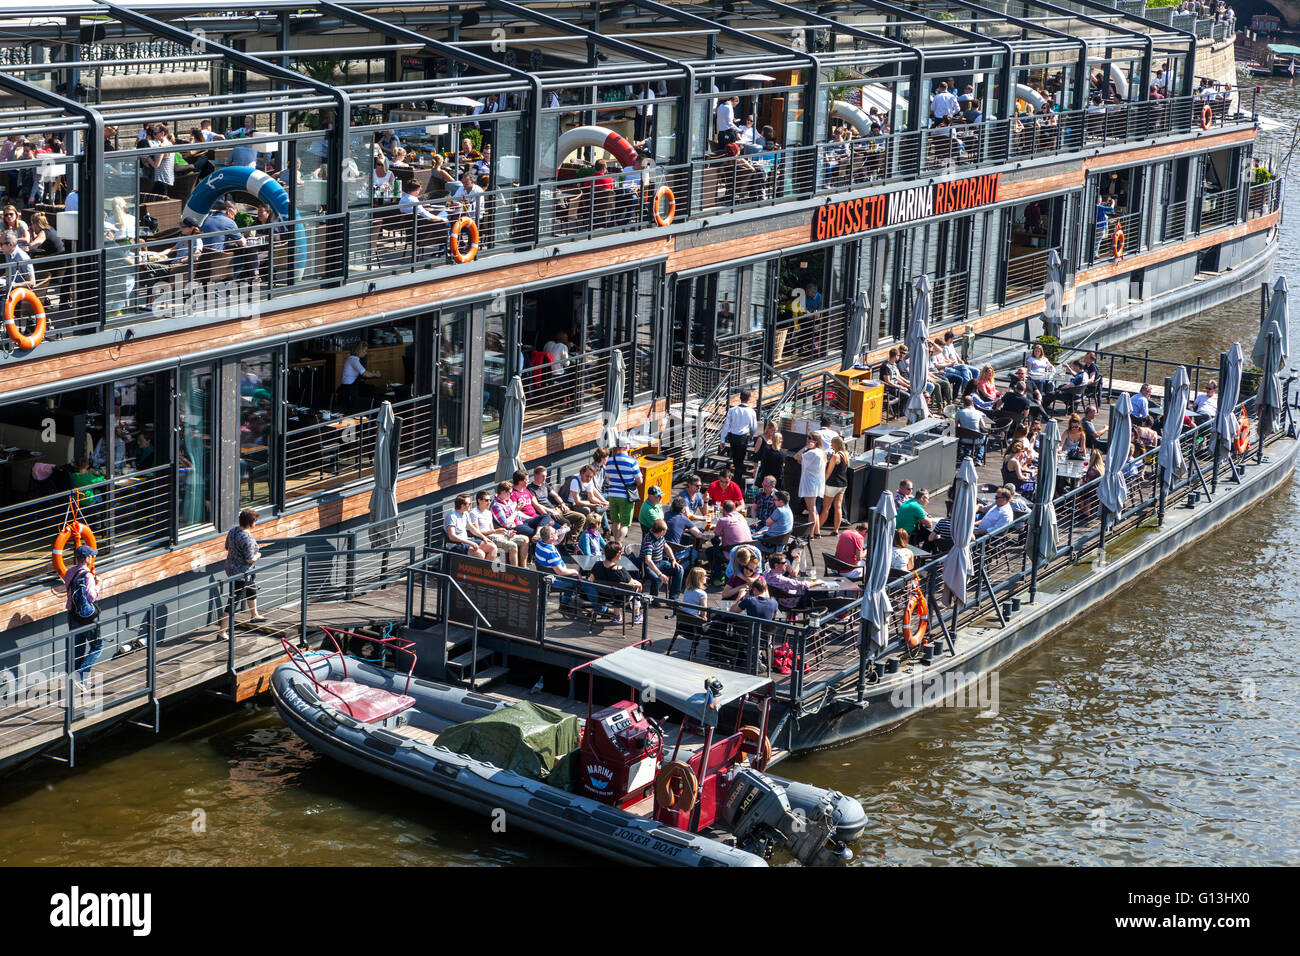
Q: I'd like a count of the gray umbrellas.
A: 15